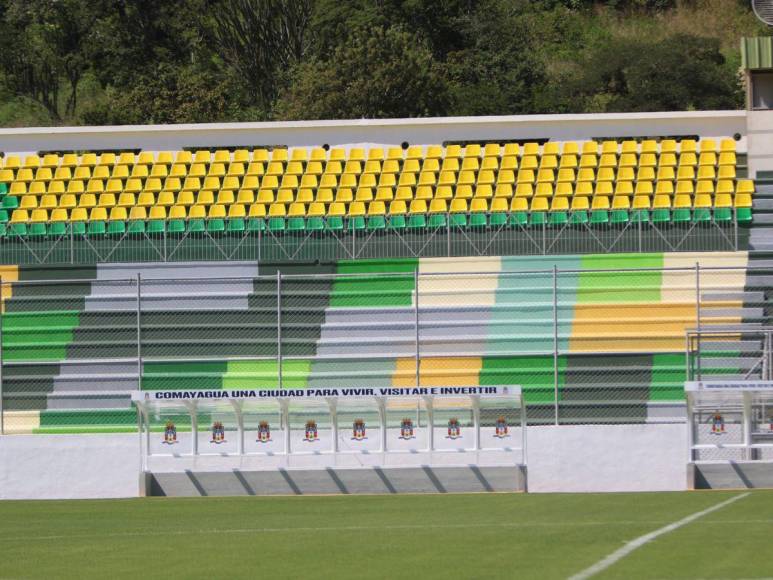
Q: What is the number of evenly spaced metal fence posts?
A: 6